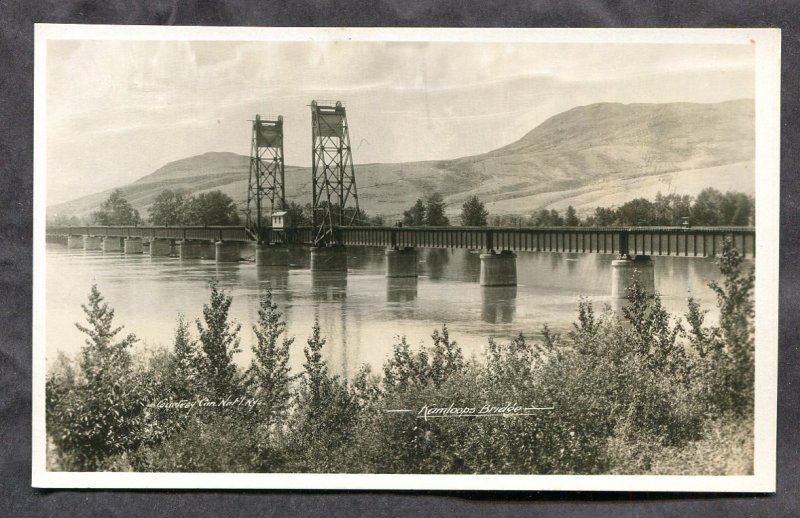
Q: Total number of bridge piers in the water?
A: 12